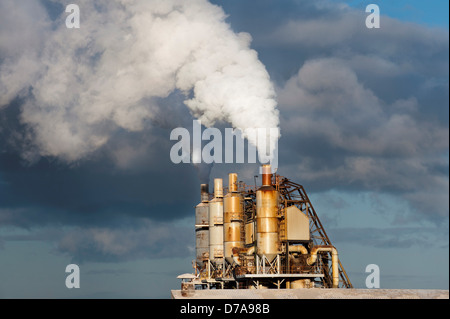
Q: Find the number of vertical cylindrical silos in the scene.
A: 4